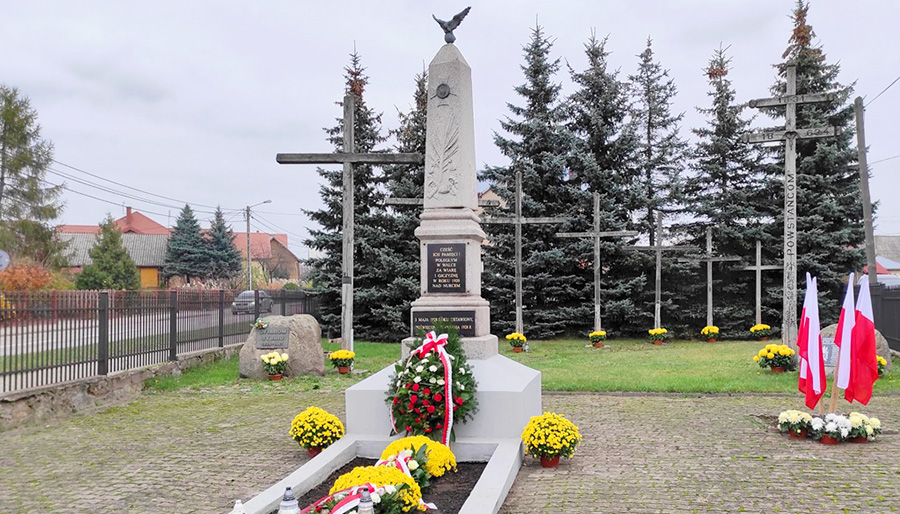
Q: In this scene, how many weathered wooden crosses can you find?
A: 8